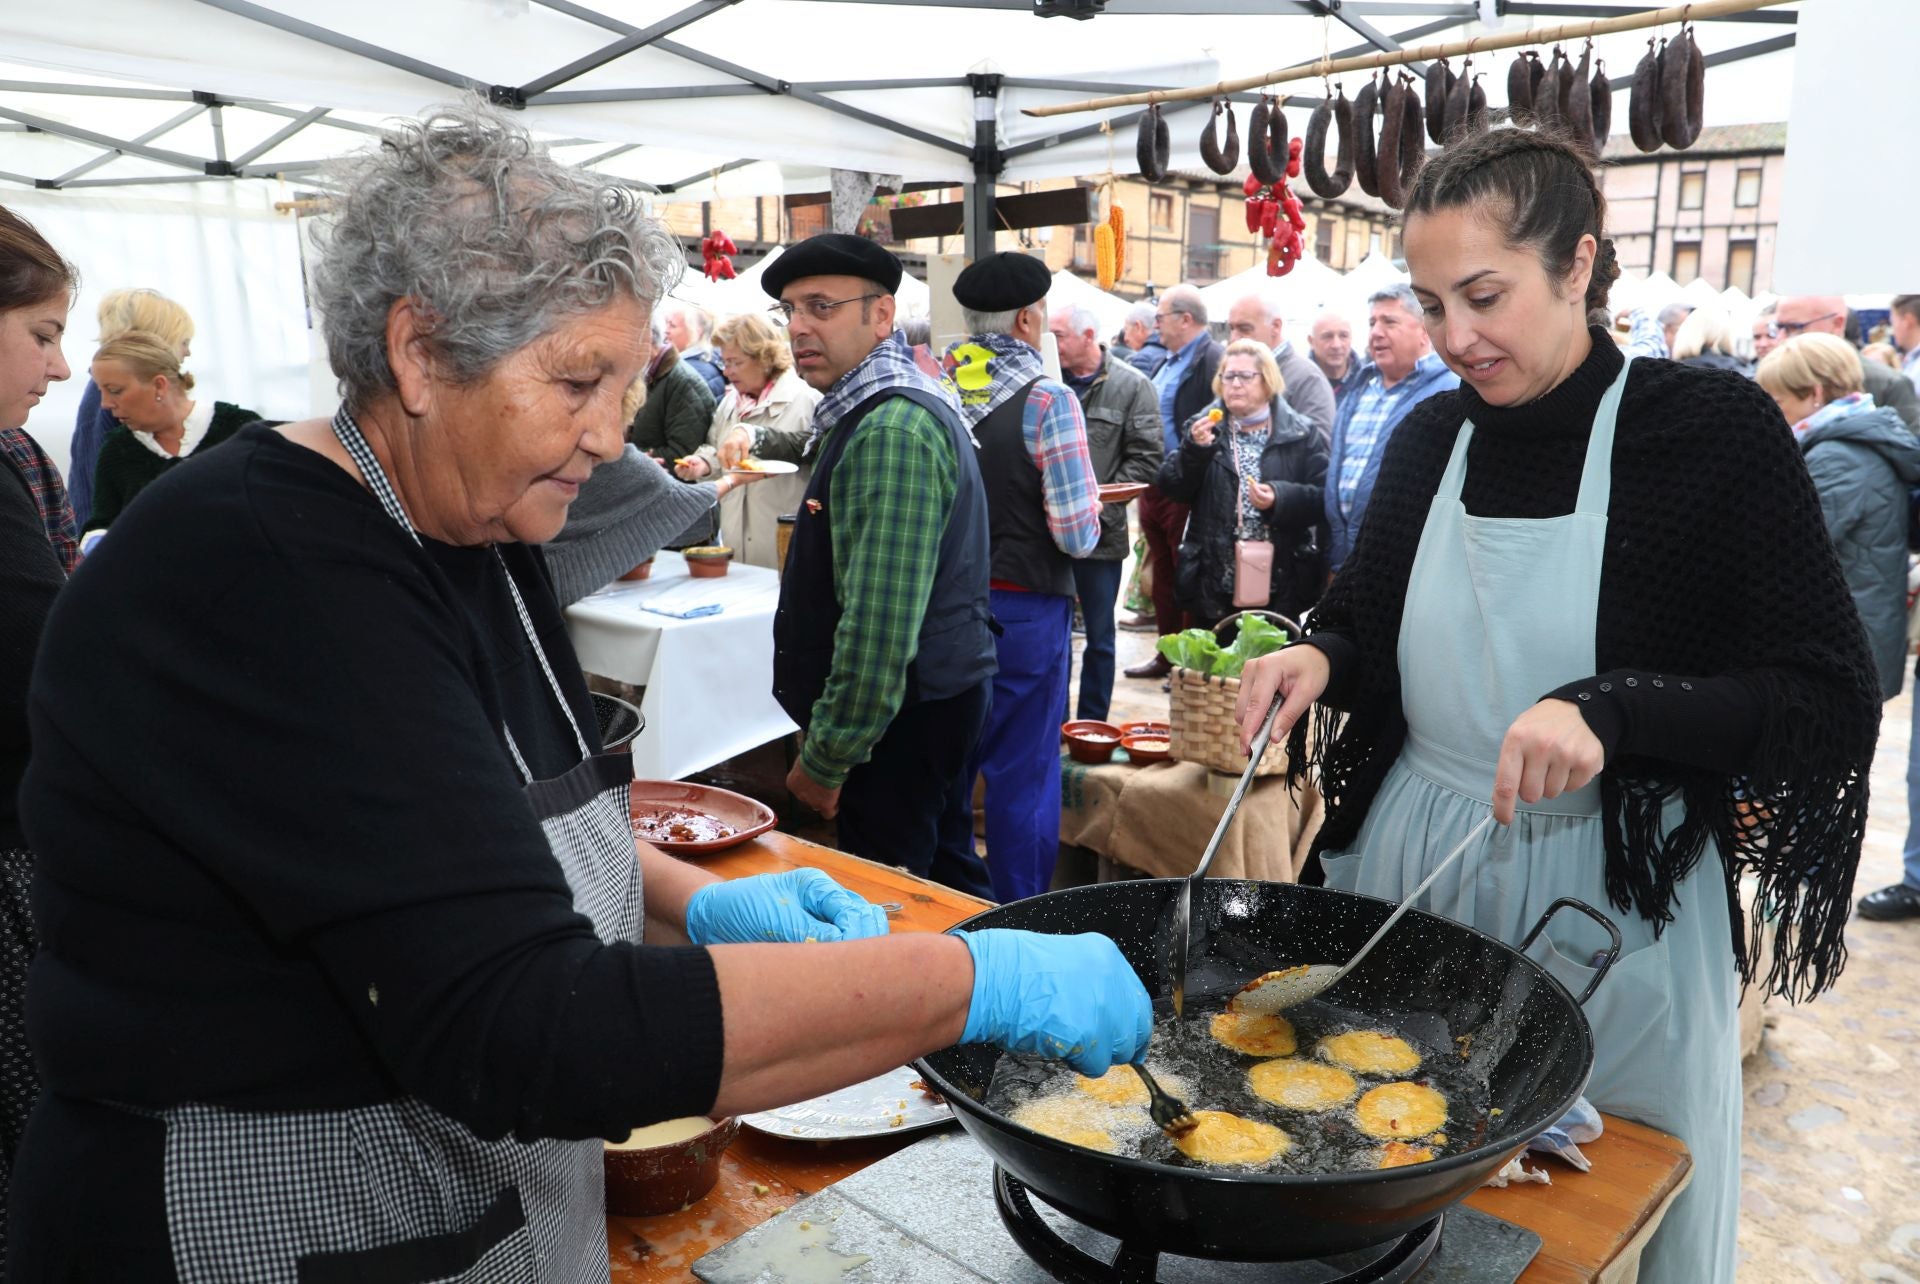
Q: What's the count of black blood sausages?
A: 13